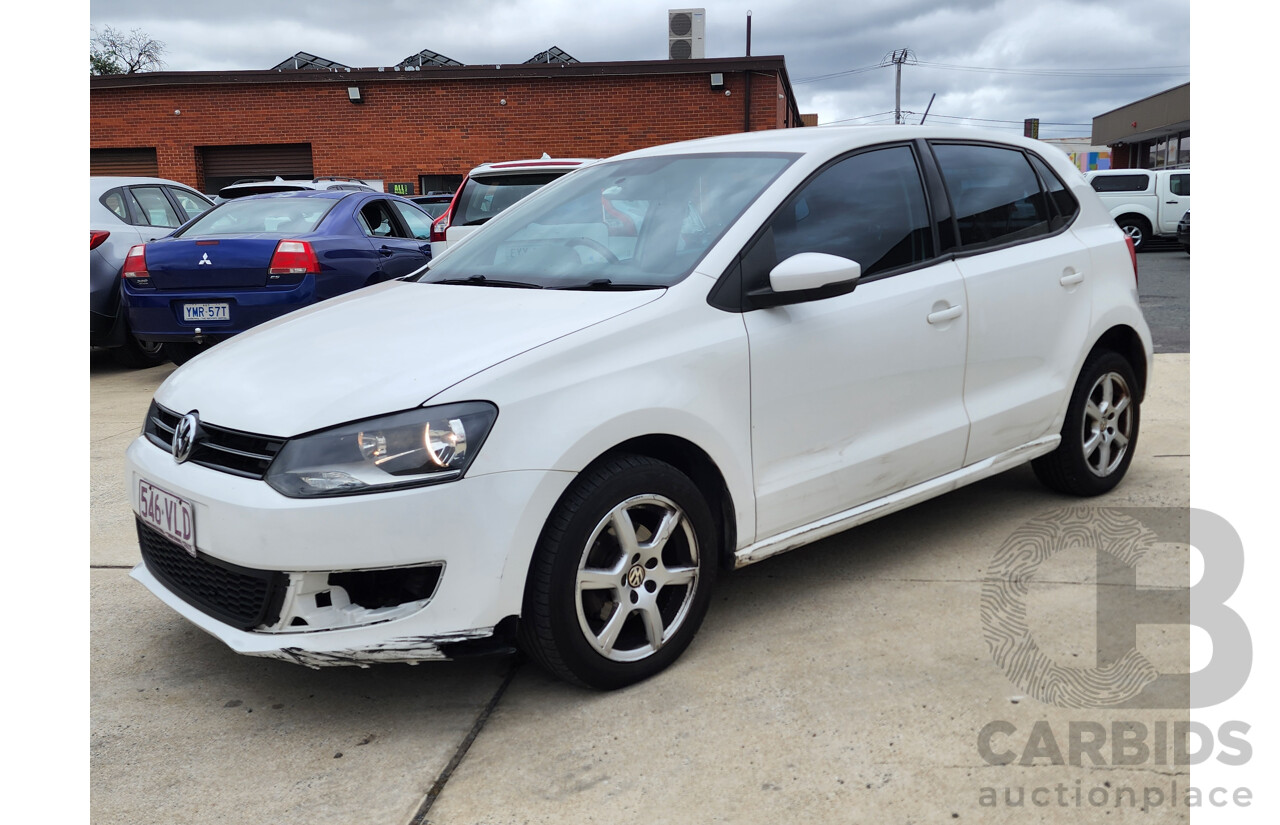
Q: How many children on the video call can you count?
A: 0